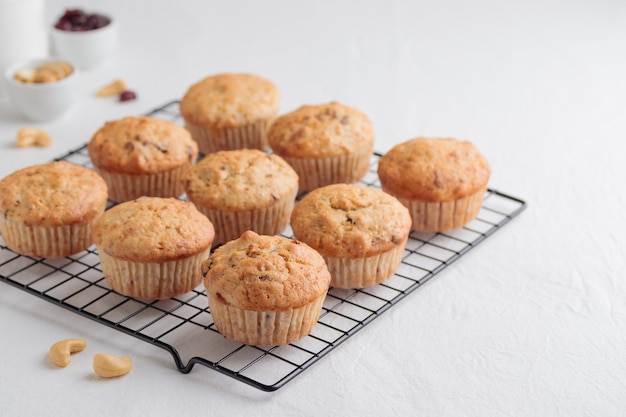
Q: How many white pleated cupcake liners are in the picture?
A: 9